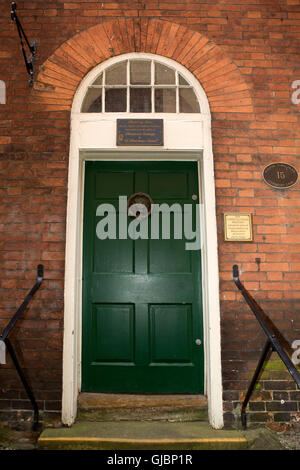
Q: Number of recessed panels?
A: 6